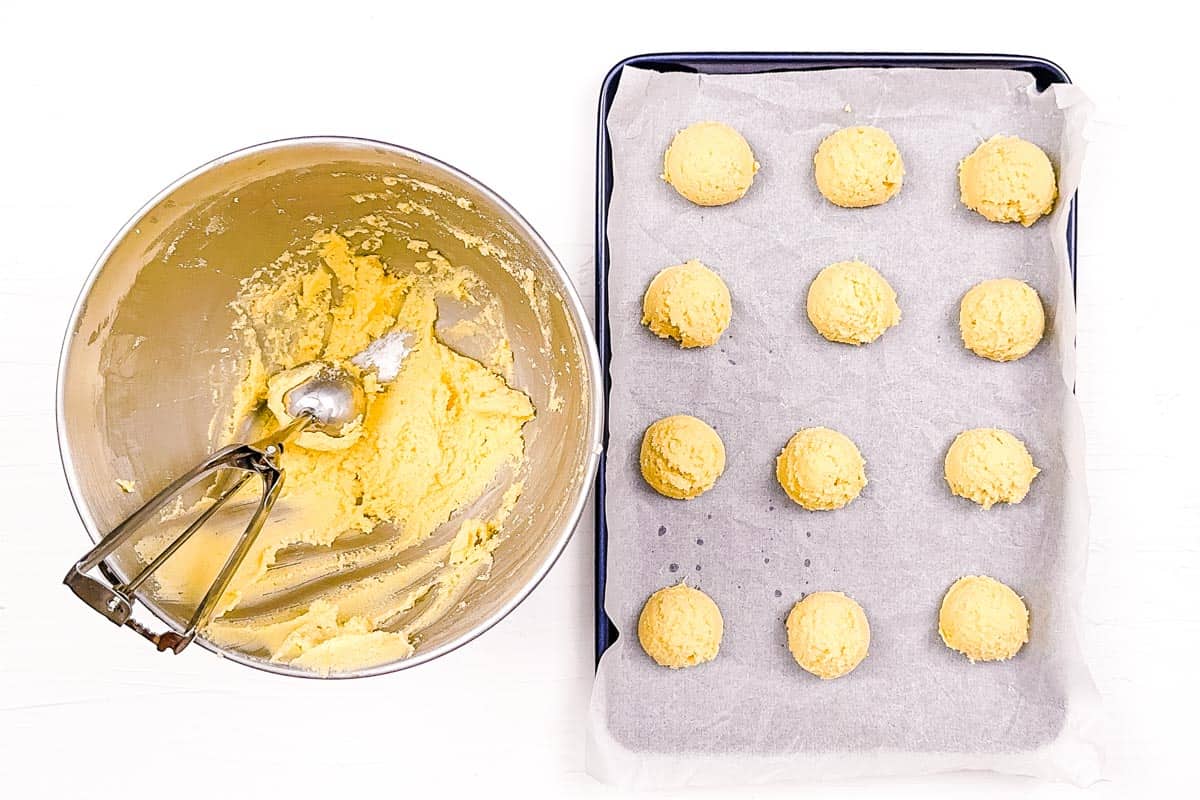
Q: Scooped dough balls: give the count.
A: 12